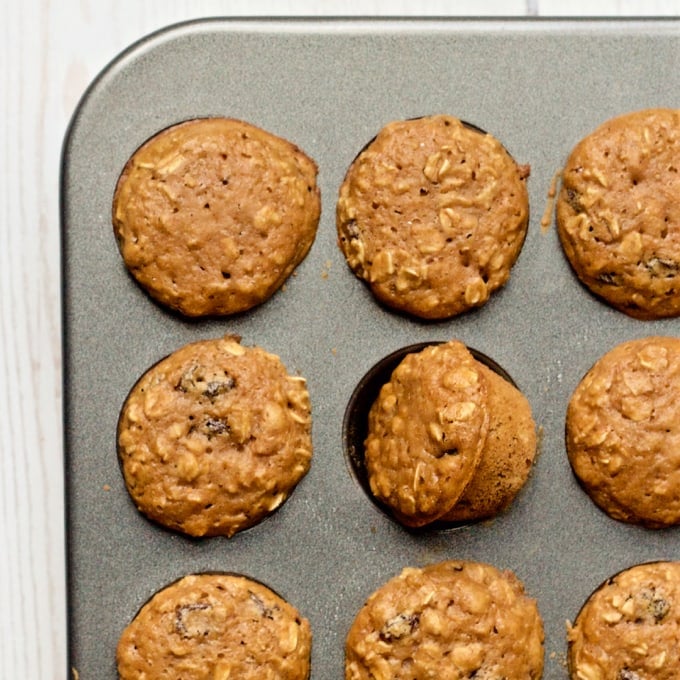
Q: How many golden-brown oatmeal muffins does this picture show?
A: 9